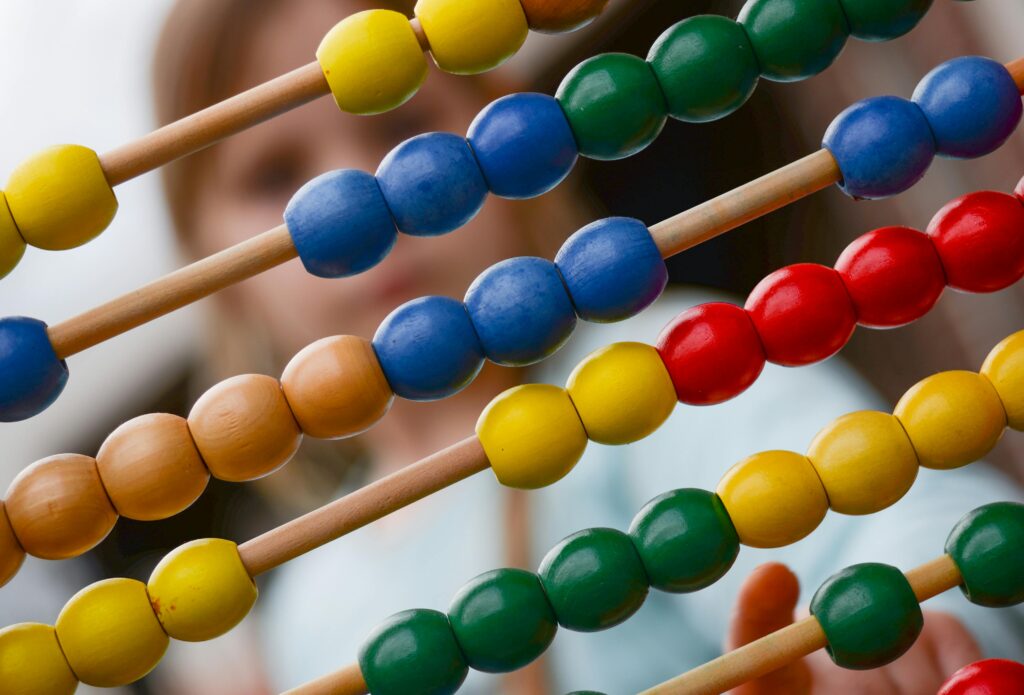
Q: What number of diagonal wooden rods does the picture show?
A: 6